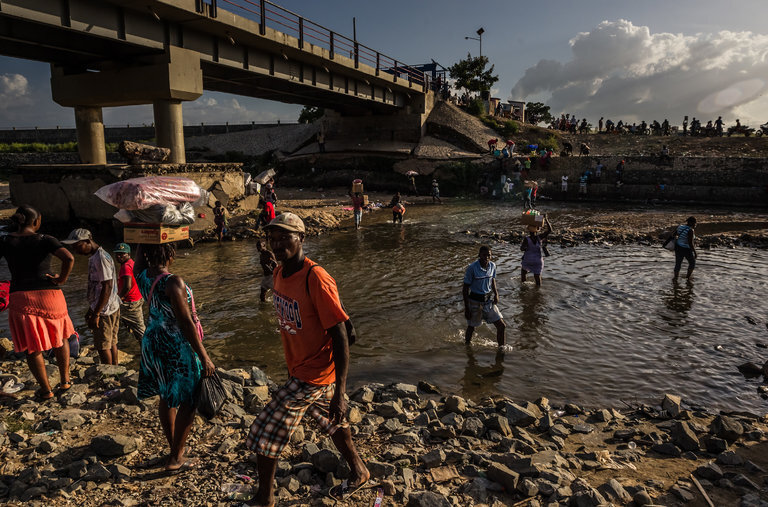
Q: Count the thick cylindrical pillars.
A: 2